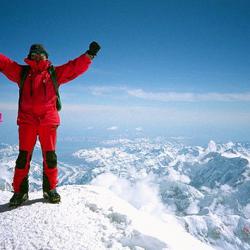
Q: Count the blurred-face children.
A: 0